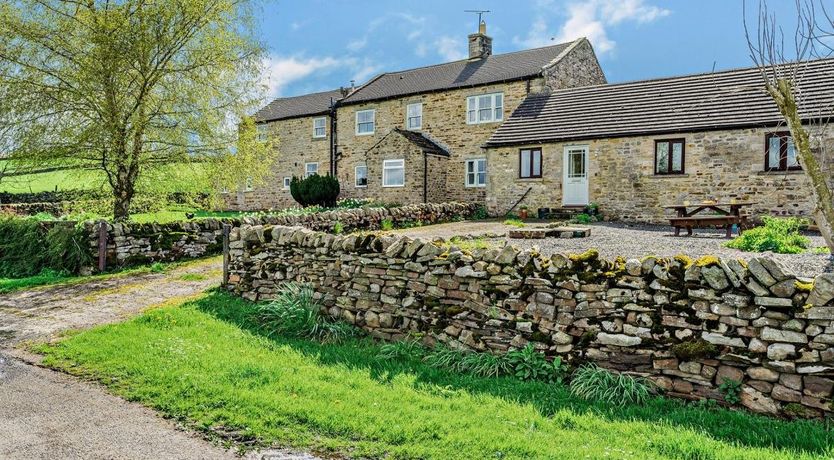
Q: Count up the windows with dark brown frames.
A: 3